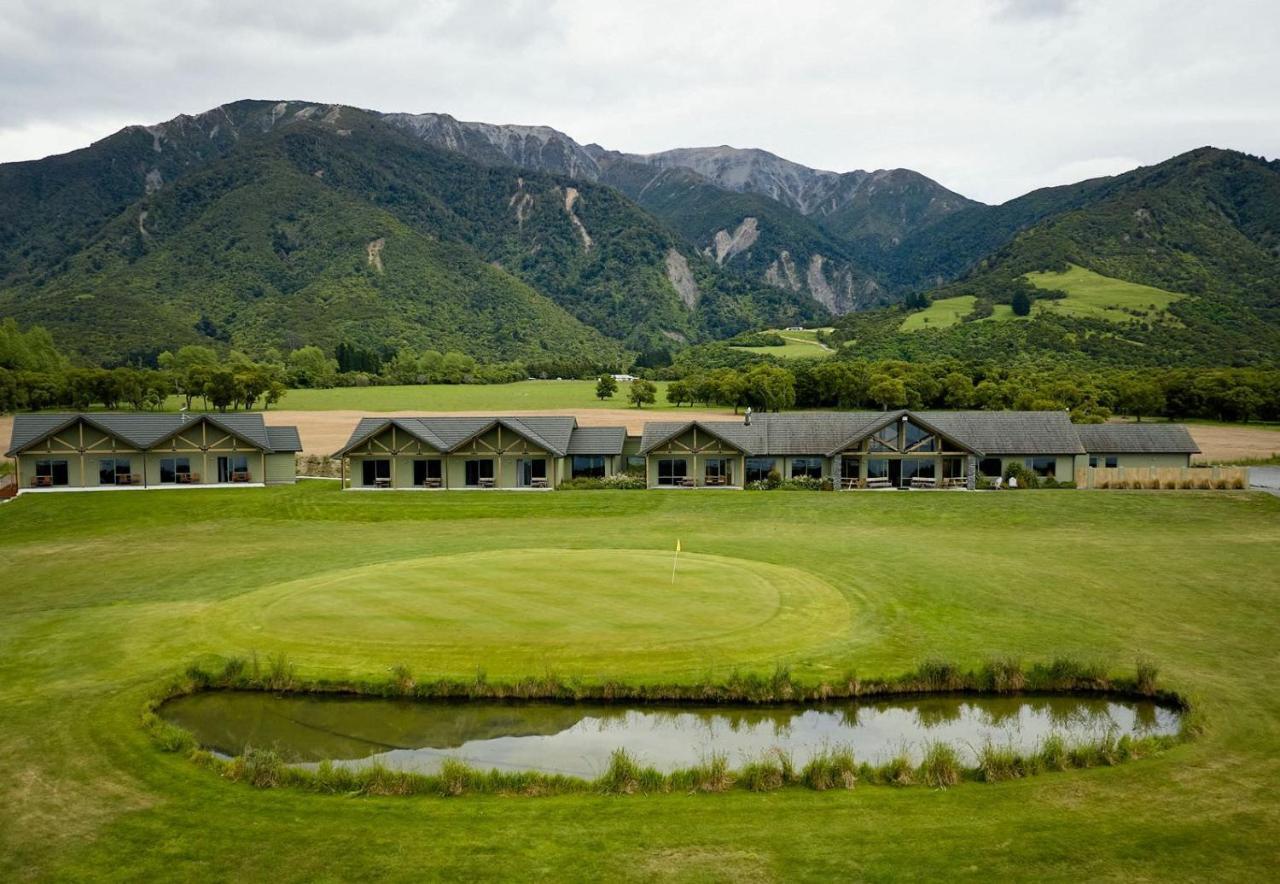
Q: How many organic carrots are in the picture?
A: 0